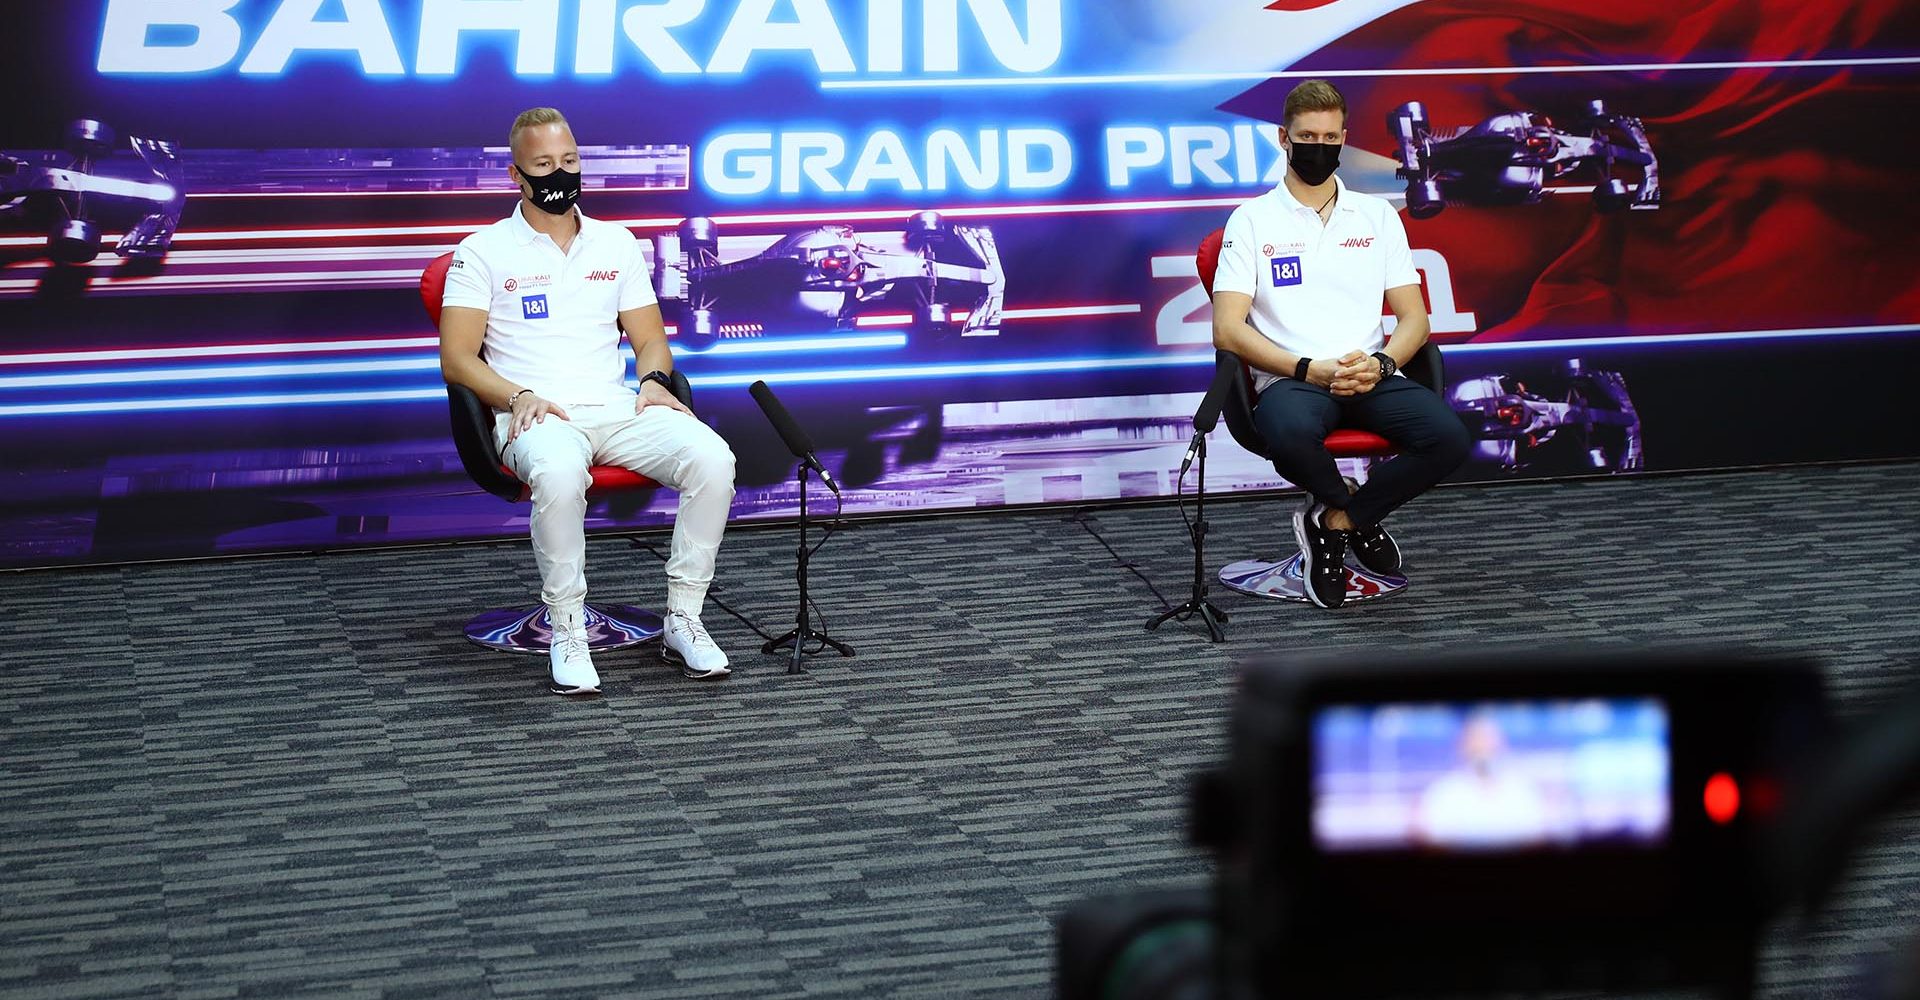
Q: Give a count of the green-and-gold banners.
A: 0